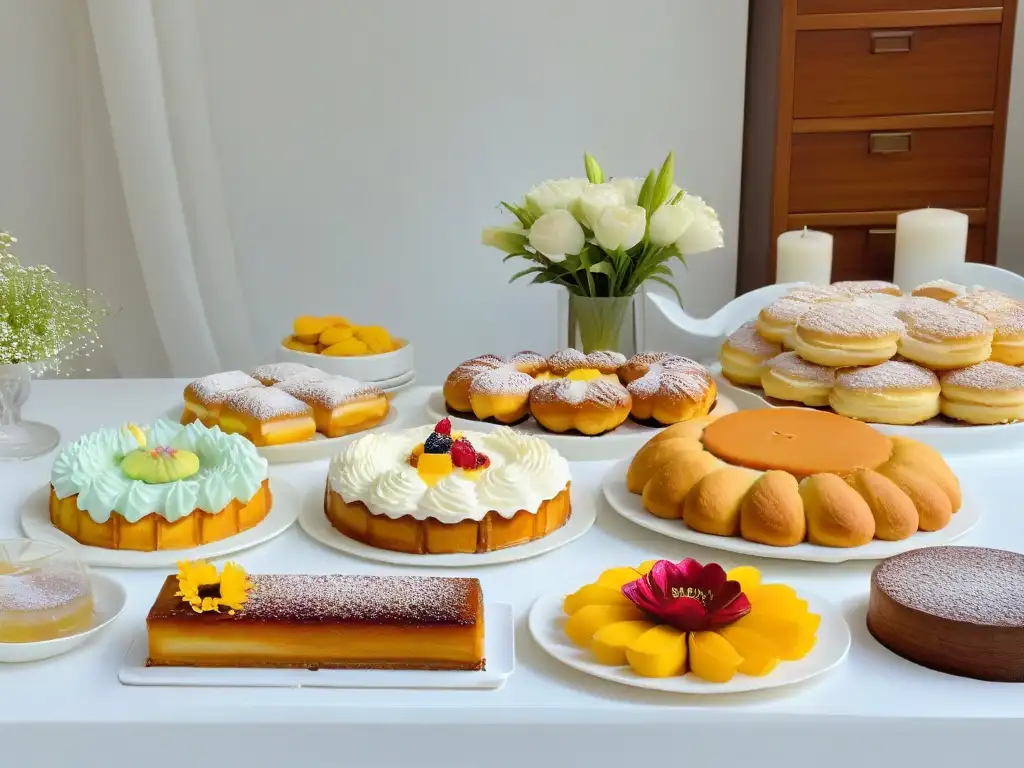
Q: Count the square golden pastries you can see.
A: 4